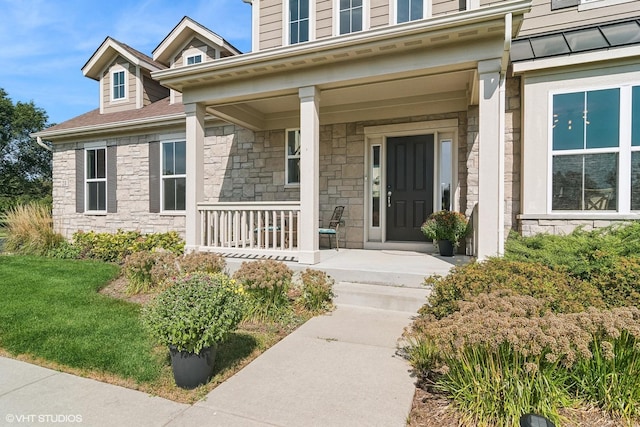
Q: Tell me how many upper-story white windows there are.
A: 5